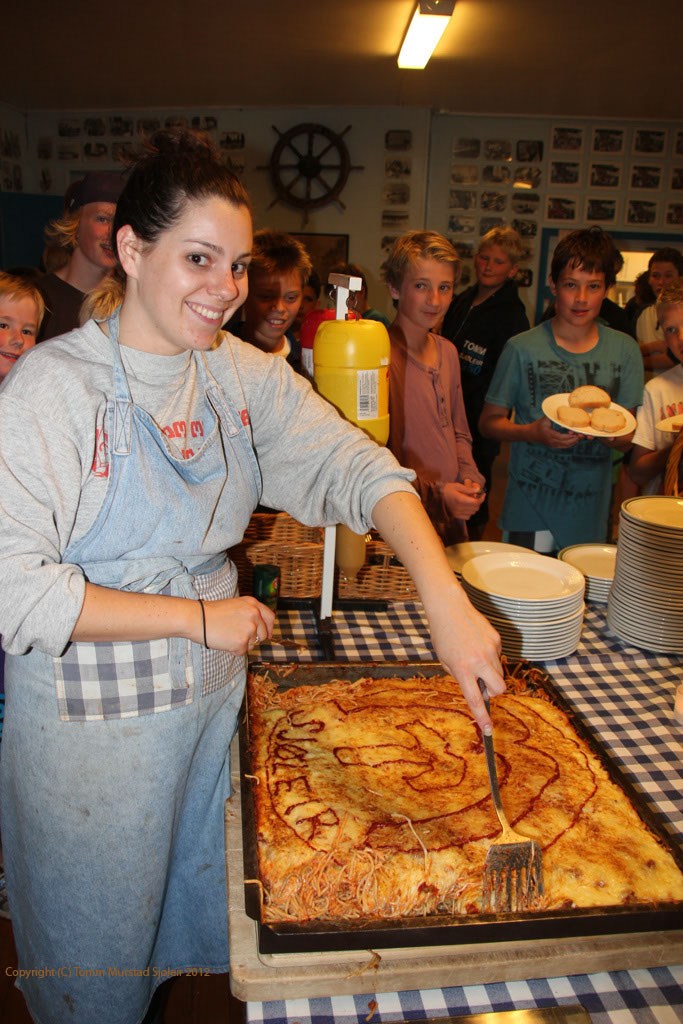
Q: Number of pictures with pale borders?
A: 12